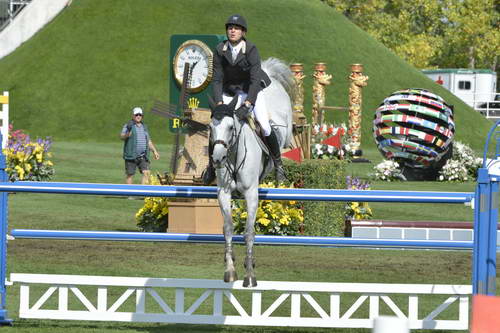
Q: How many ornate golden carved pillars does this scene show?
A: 3